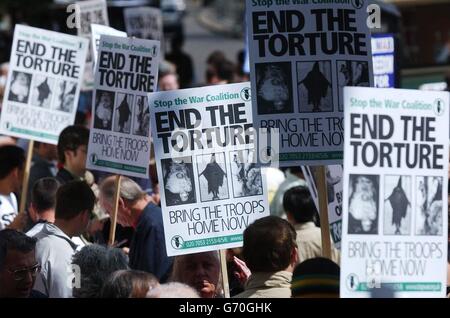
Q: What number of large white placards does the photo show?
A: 5